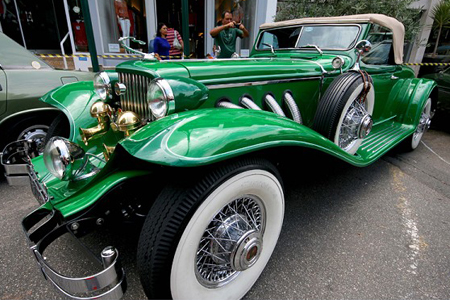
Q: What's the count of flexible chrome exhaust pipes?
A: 4